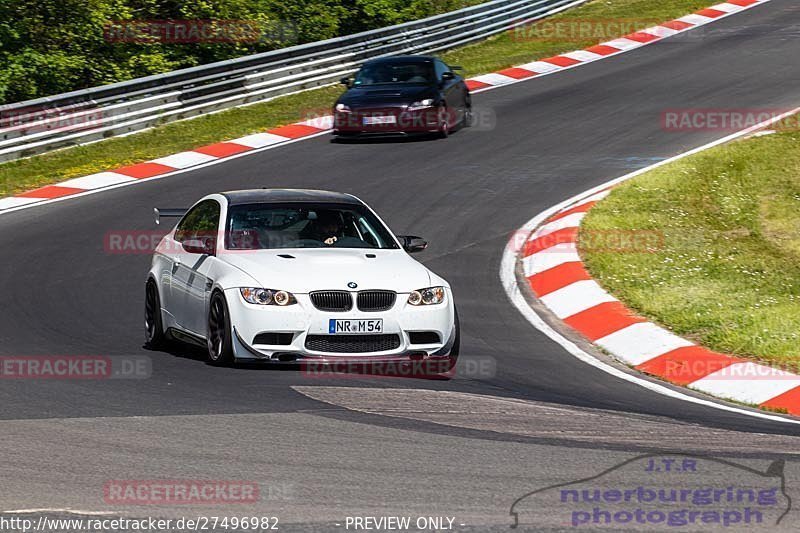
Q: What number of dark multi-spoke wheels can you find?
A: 2